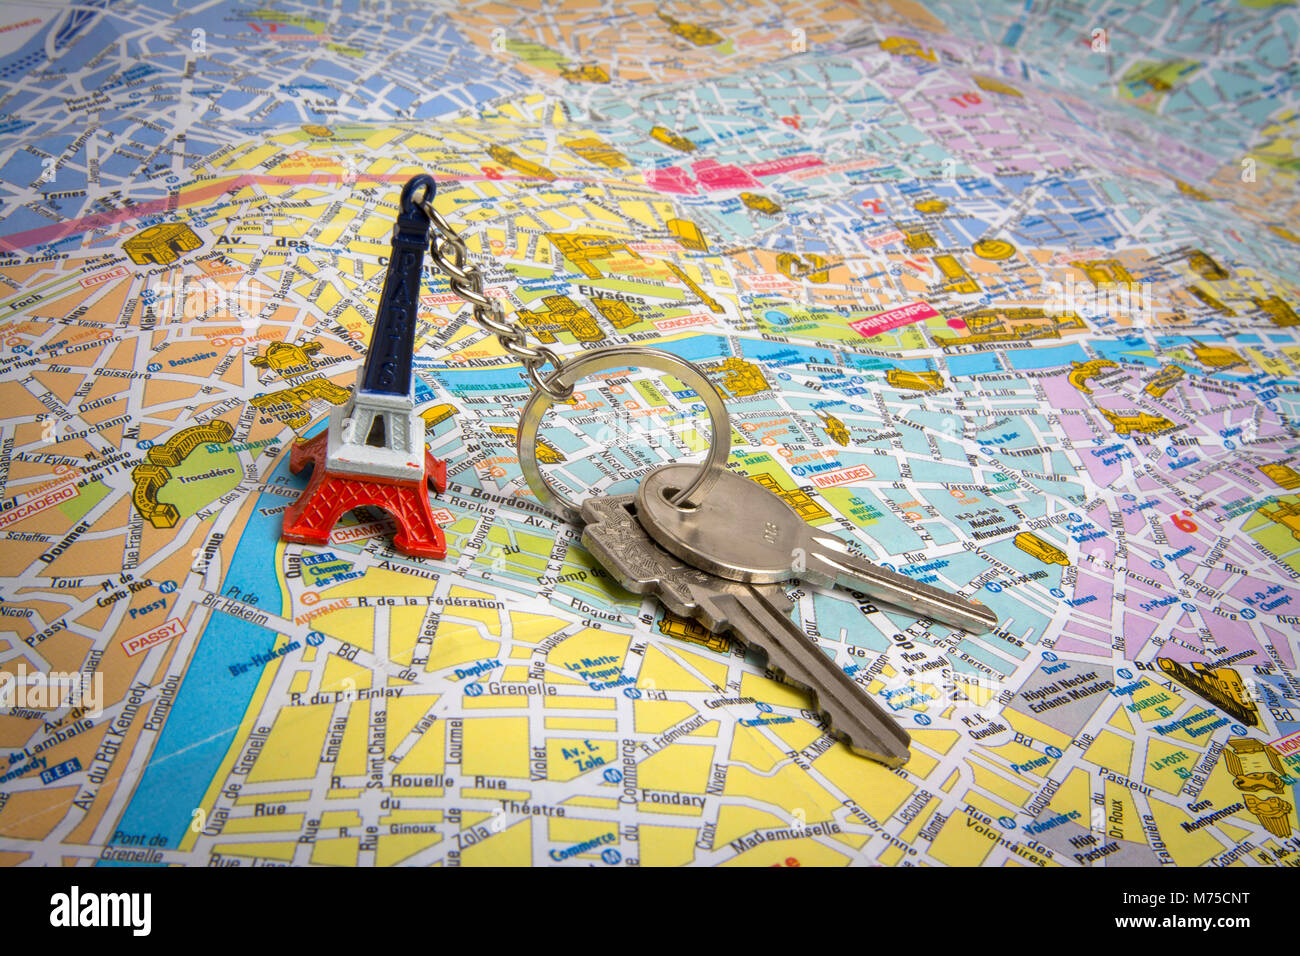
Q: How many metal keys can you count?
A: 2